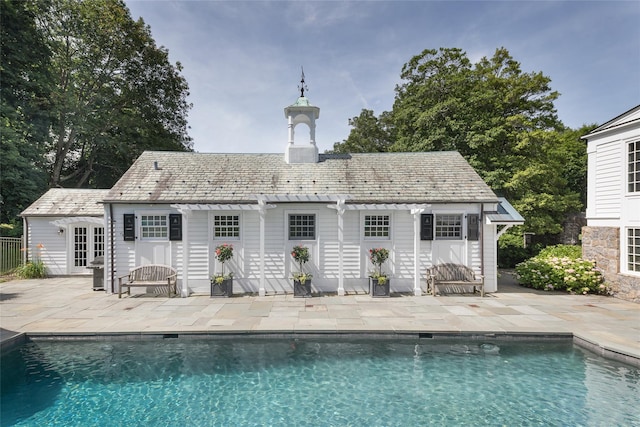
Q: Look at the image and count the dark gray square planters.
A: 3